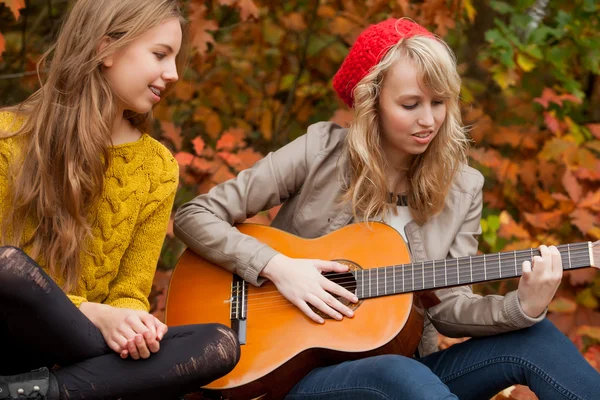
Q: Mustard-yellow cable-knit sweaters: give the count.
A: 1